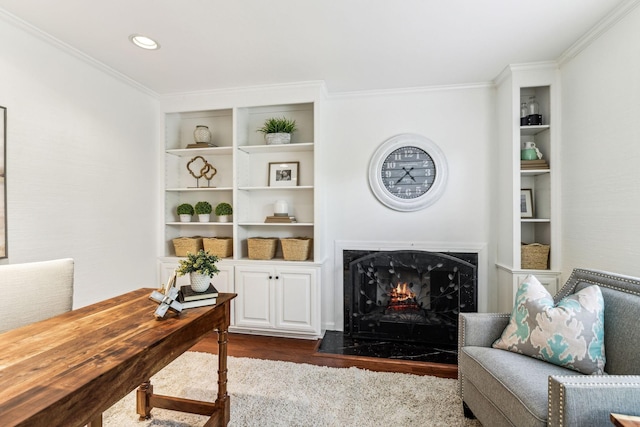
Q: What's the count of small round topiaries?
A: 3